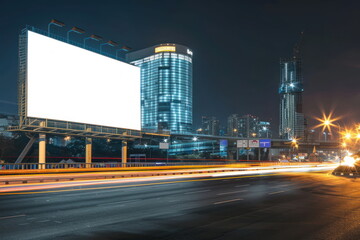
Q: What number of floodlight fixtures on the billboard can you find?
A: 5